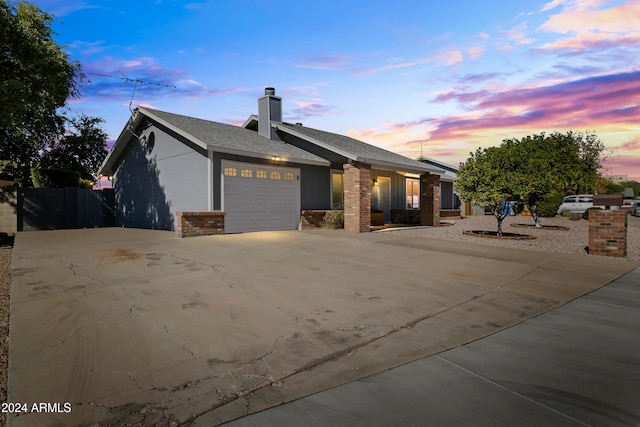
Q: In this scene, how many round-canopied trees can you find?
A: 2